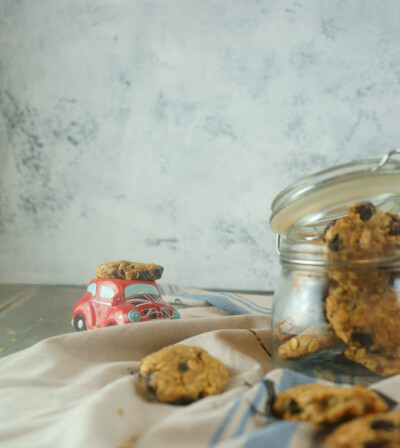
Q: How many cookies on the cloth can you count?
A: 3